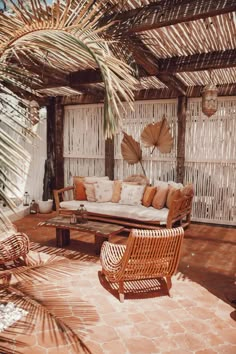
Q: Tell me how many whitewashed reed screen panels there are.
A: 3